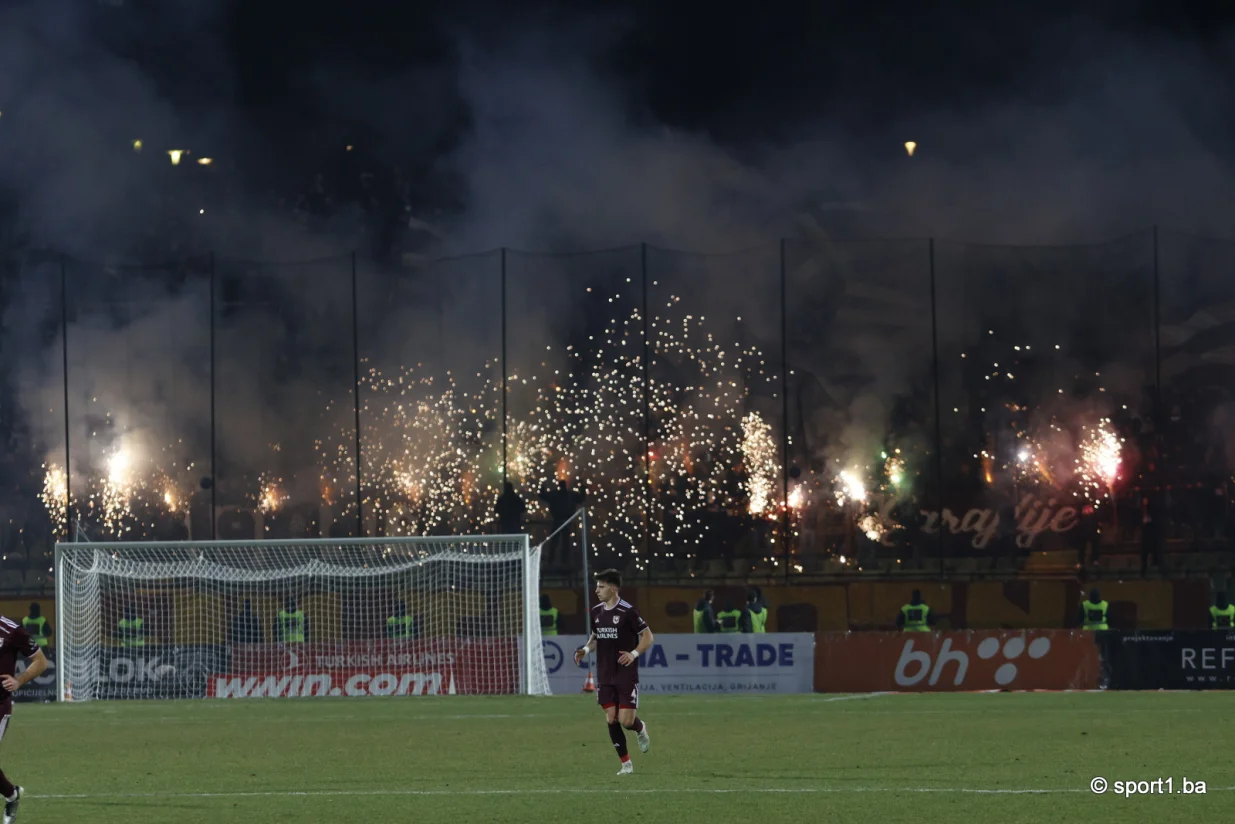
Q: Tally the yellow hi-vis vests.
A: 11